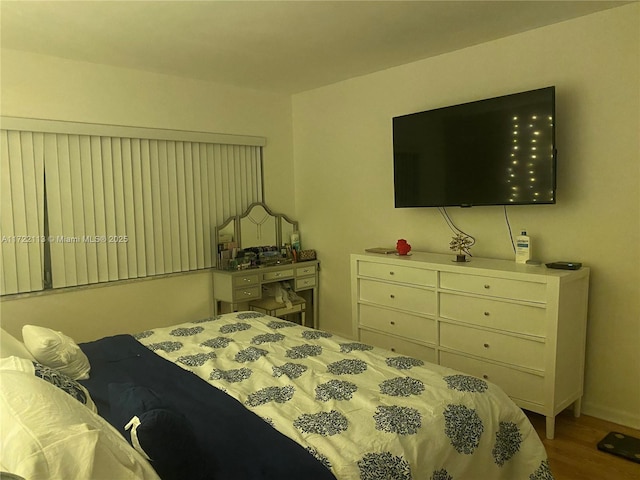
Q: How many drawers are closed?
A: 13